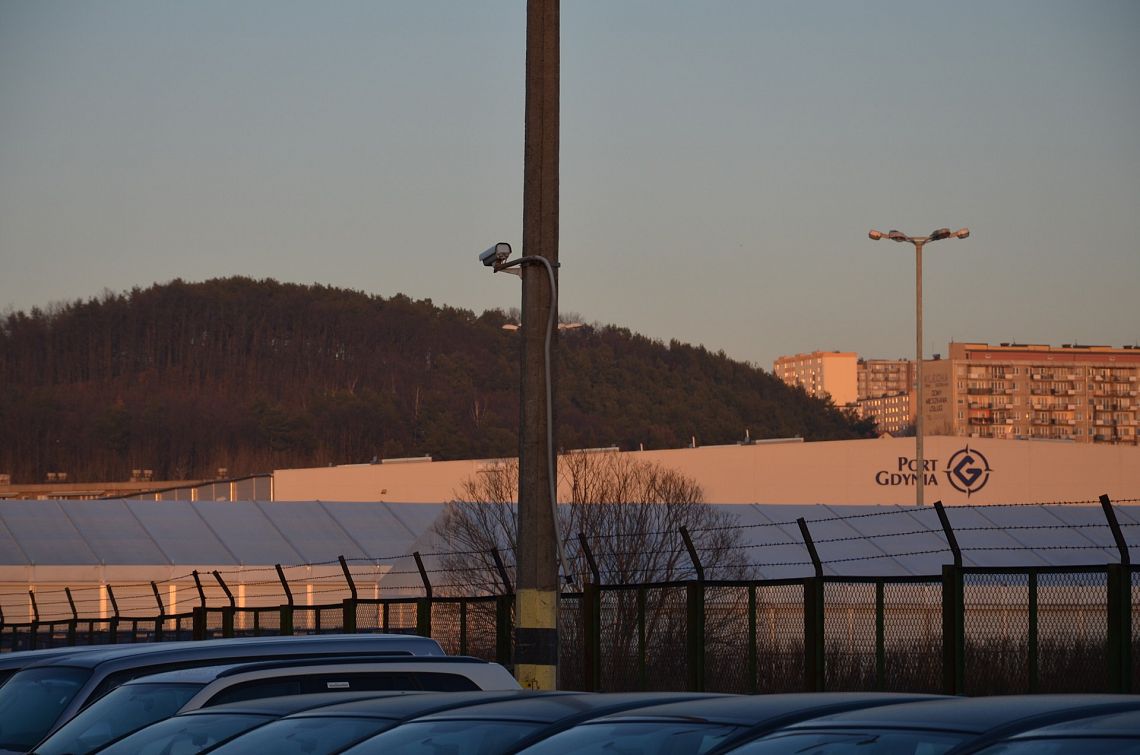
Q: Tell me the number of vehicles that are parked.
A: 9